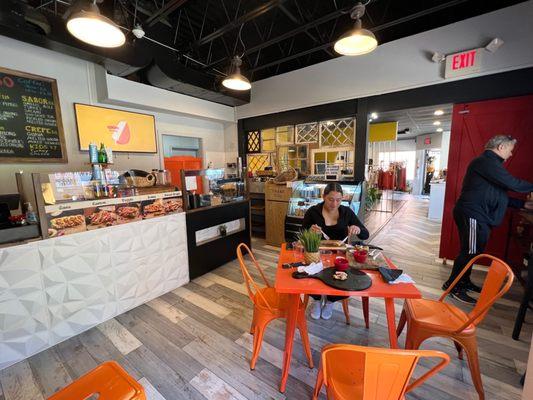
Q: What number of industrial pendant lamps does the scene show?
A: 3